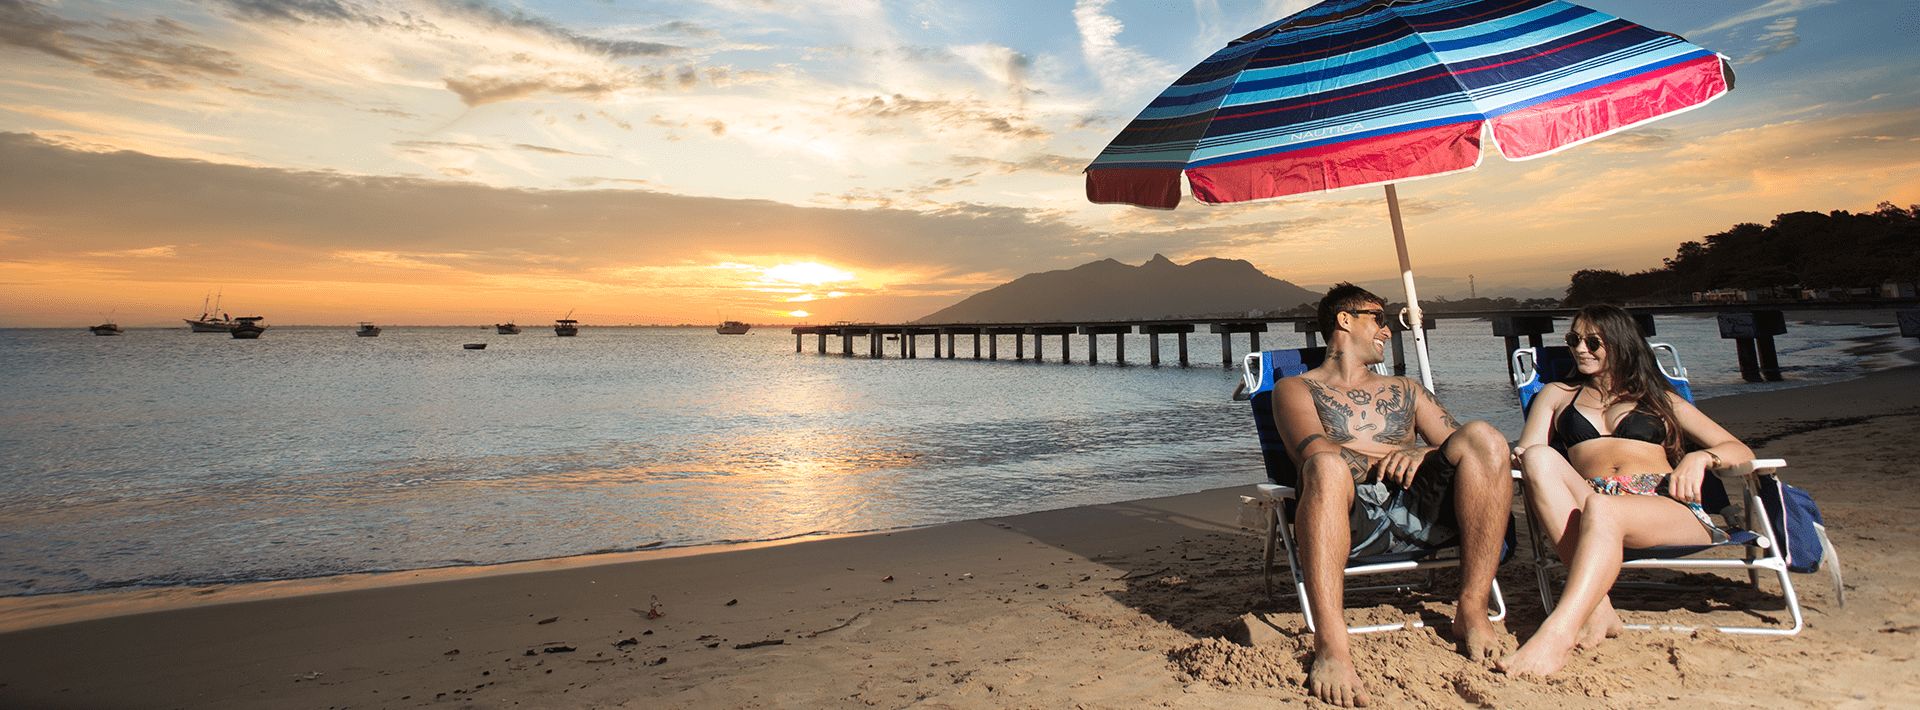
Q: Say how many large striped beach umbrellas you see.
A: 1